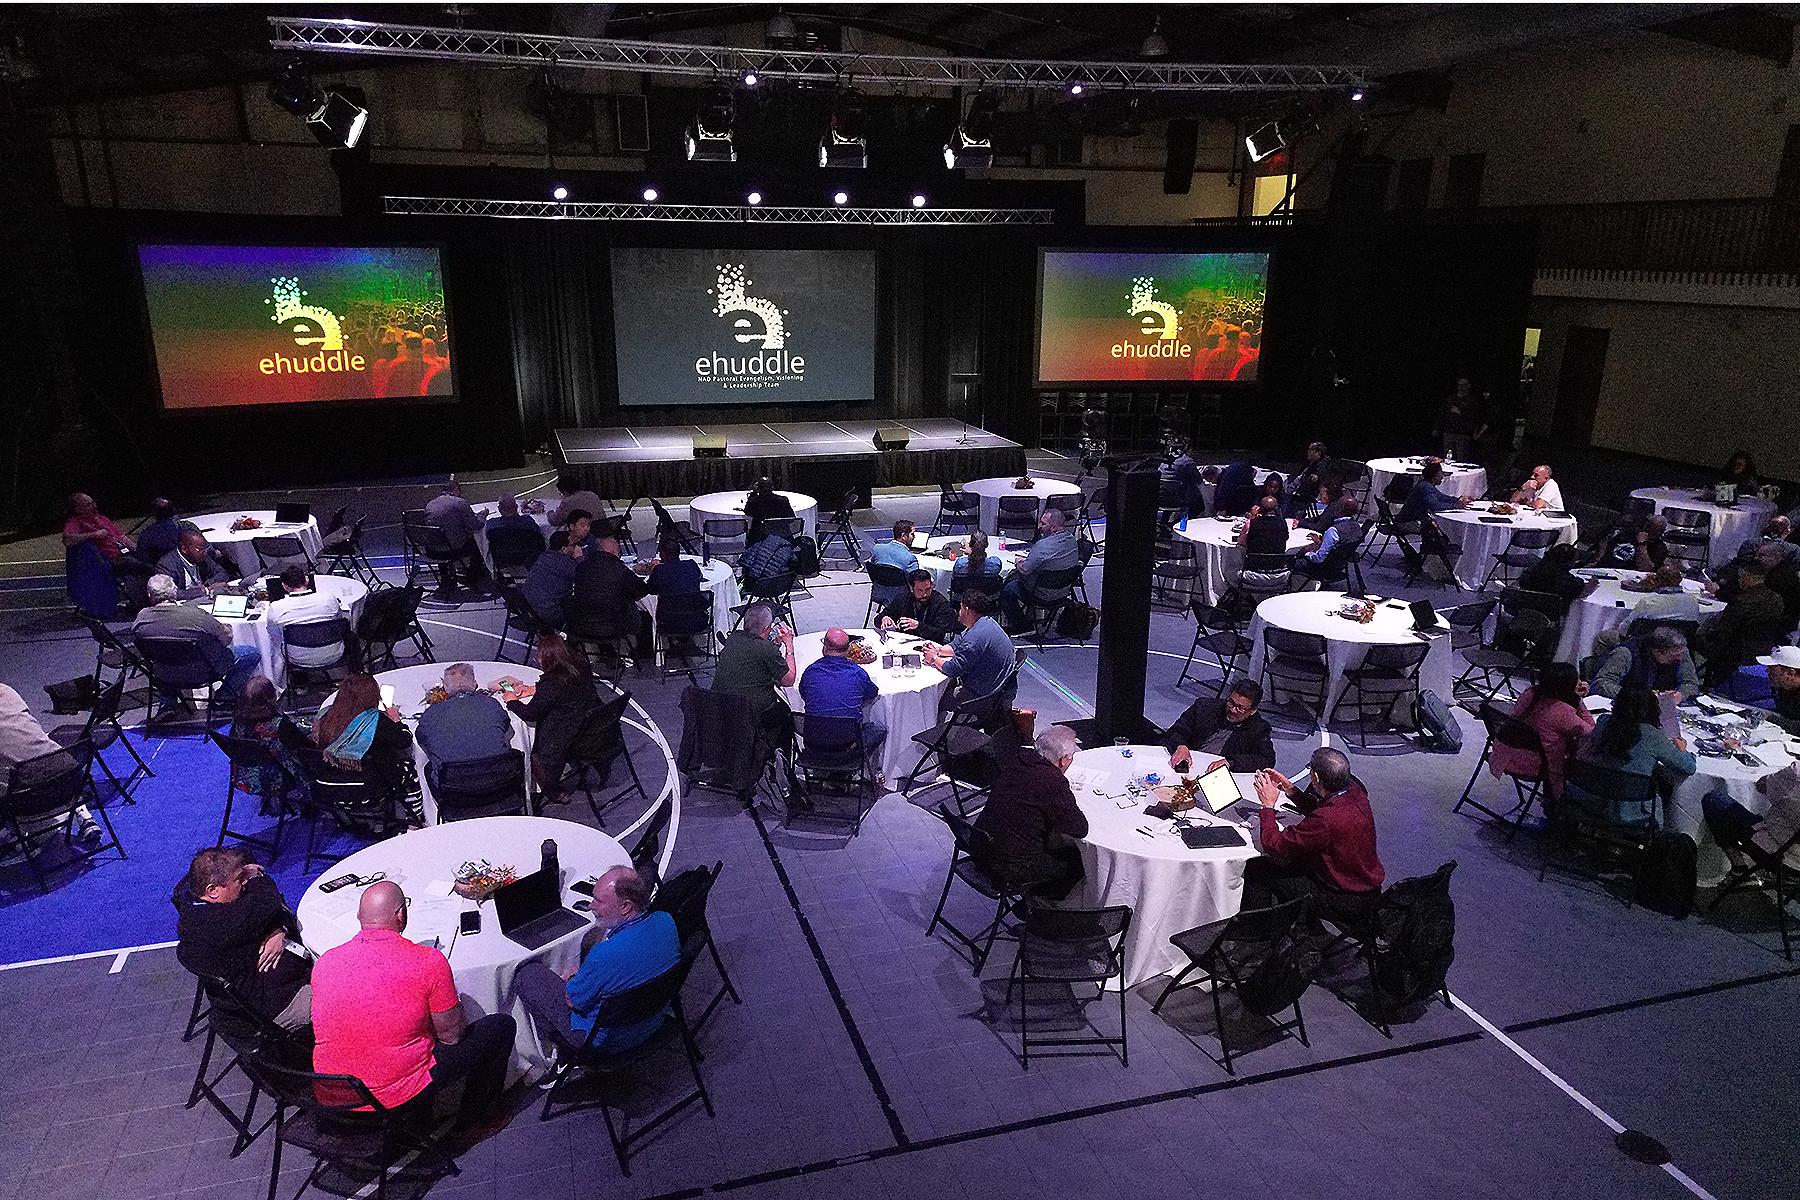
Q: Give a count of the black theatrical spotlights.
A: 5